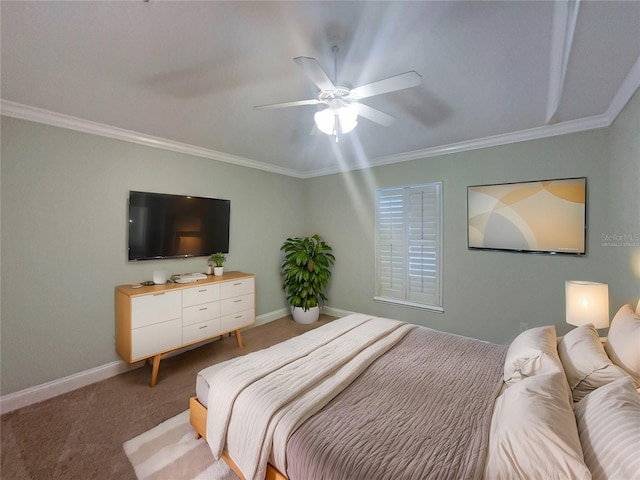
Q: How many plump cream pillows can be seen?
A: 5